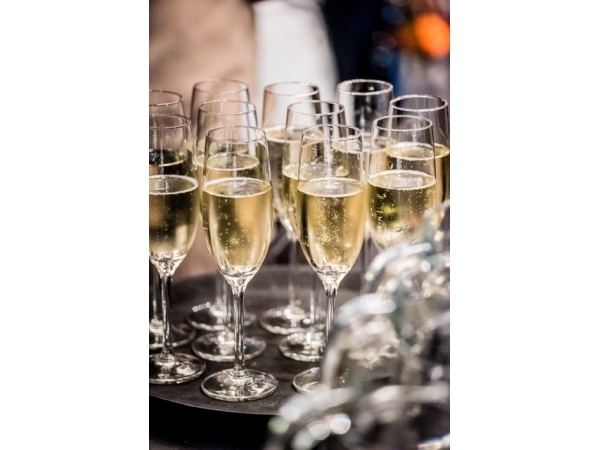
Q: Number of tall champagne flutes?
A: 11